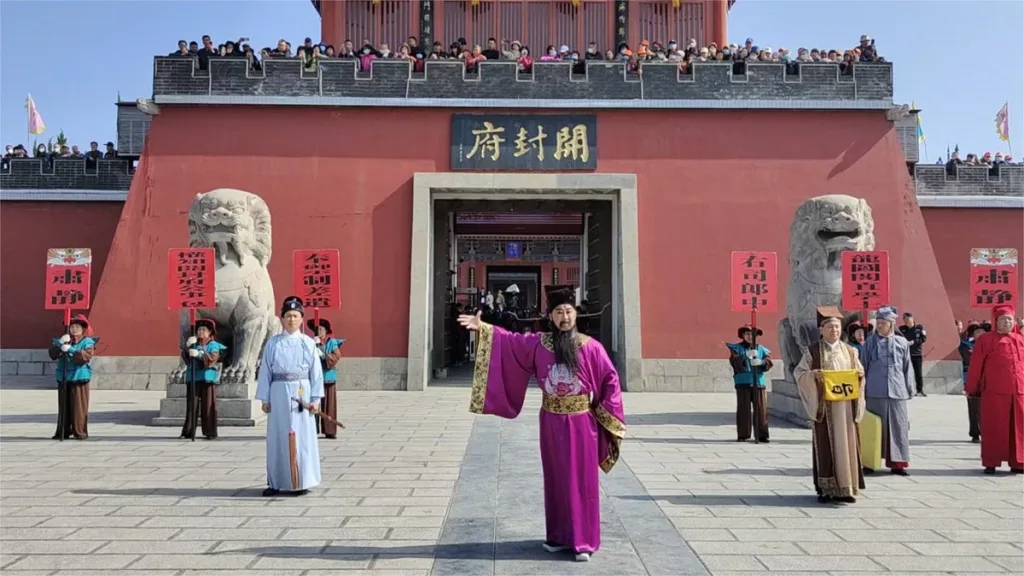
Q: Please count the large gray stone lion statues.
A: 2